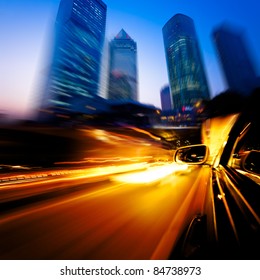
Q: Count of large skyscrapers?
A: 4